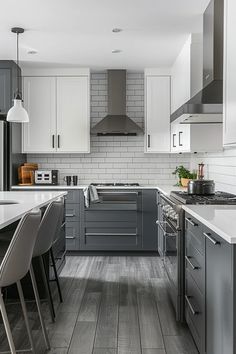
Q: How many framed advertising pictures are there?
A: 0